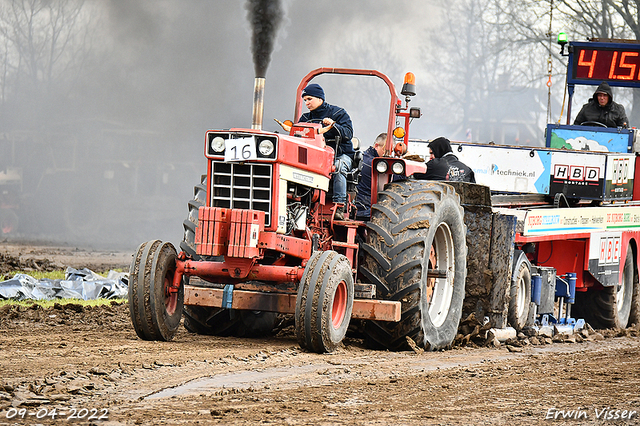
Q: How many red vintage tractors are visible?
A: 1